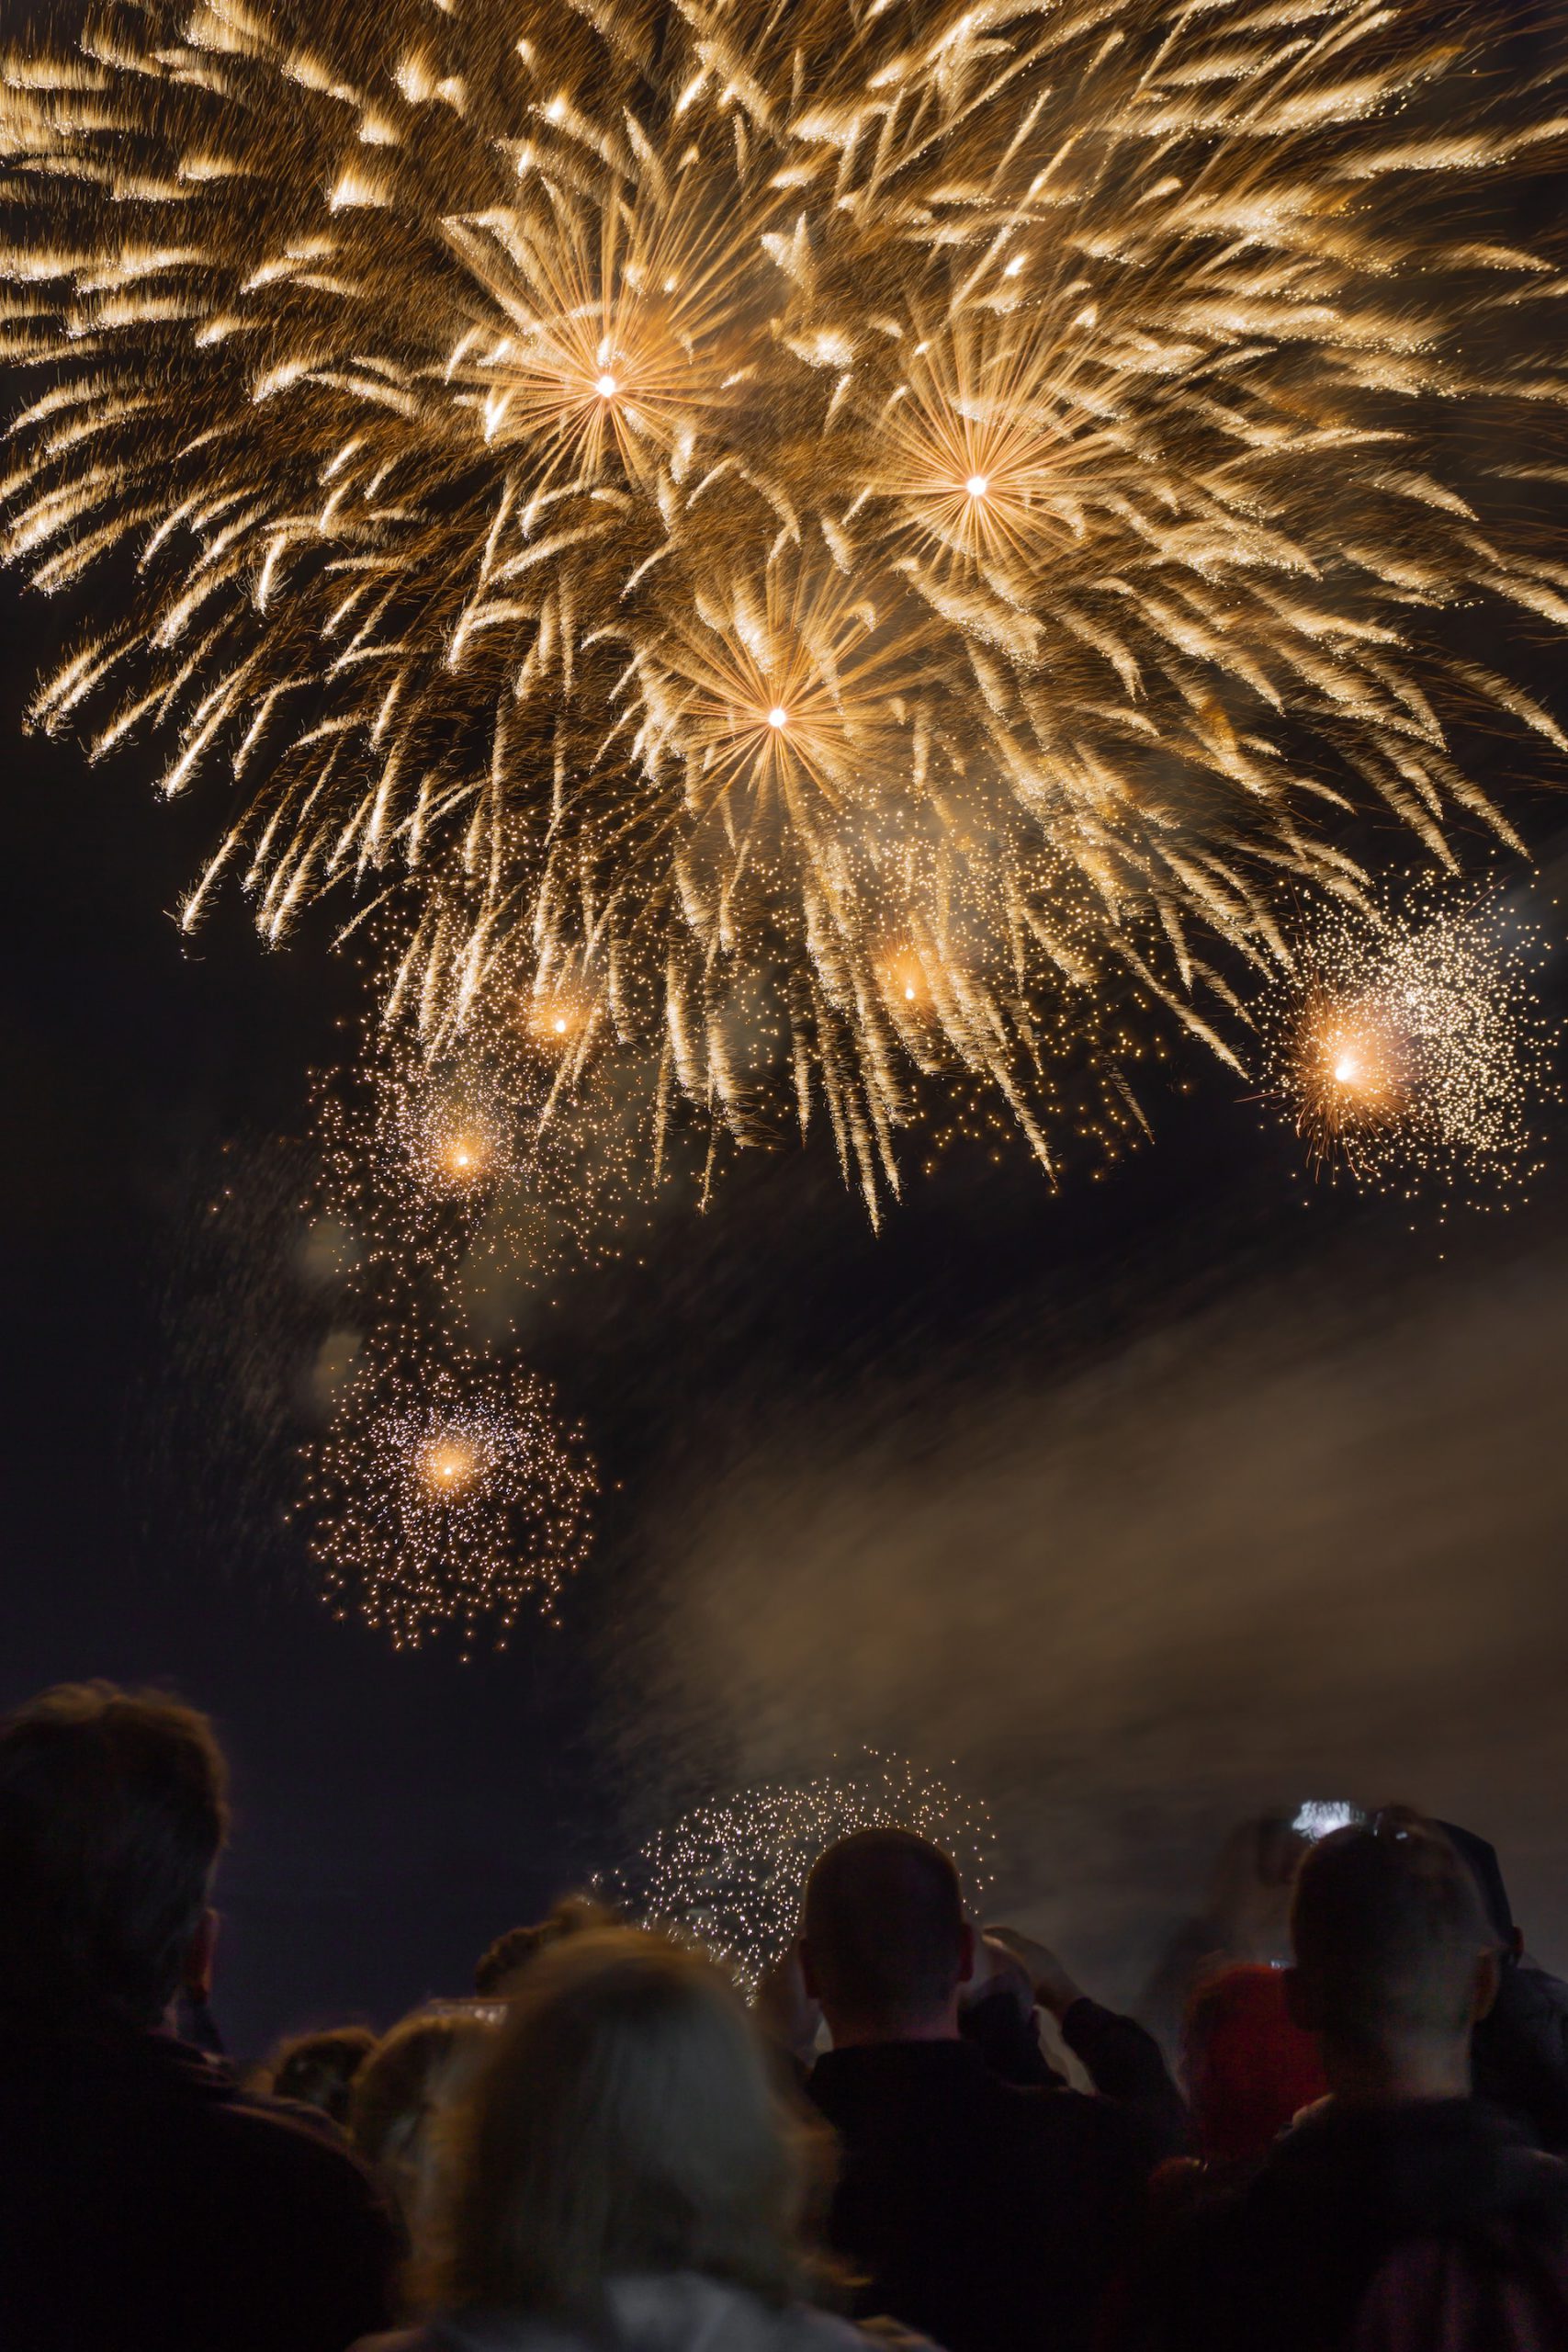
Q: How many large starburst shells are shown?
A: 3